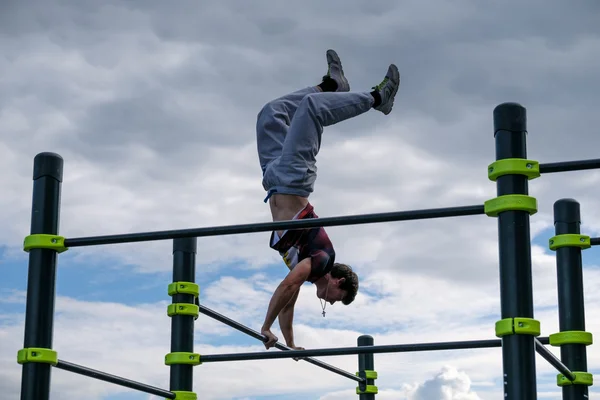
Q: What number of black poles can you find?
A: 5